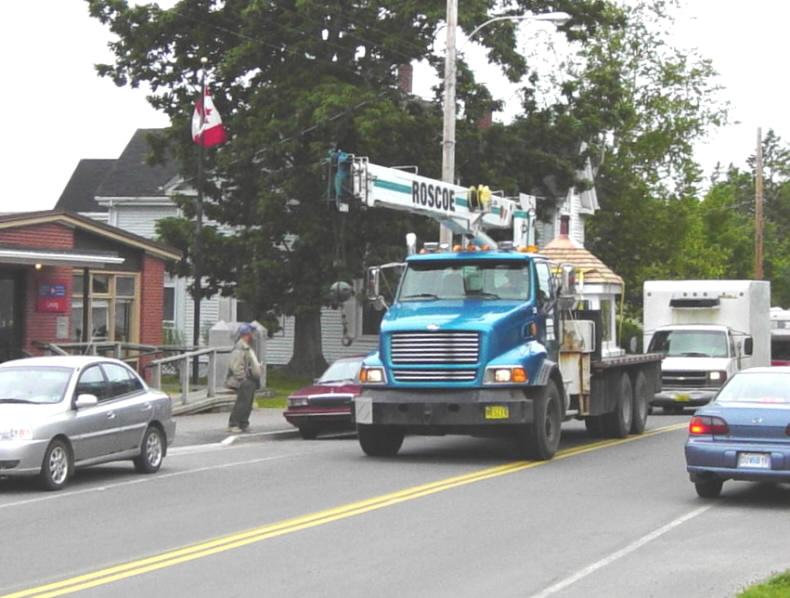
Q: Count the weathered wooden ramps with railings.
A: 1